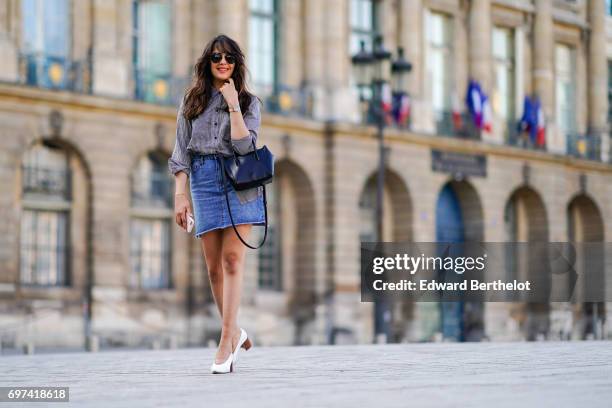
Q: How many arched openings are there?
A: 7